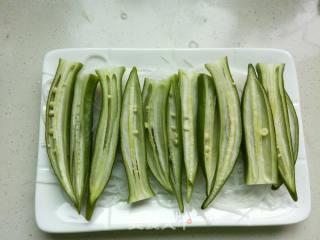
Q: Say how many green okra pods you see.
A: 12